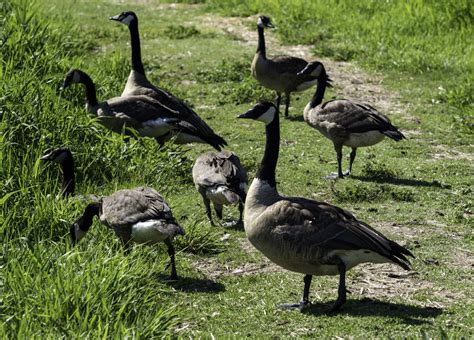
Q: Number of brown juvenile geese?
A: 0